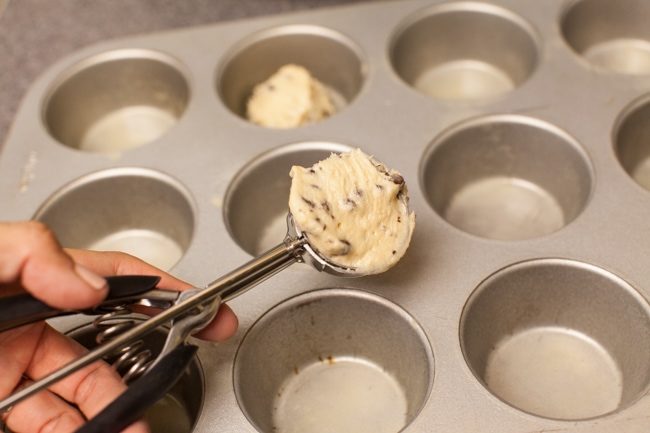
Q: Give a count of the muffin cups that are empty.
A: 10